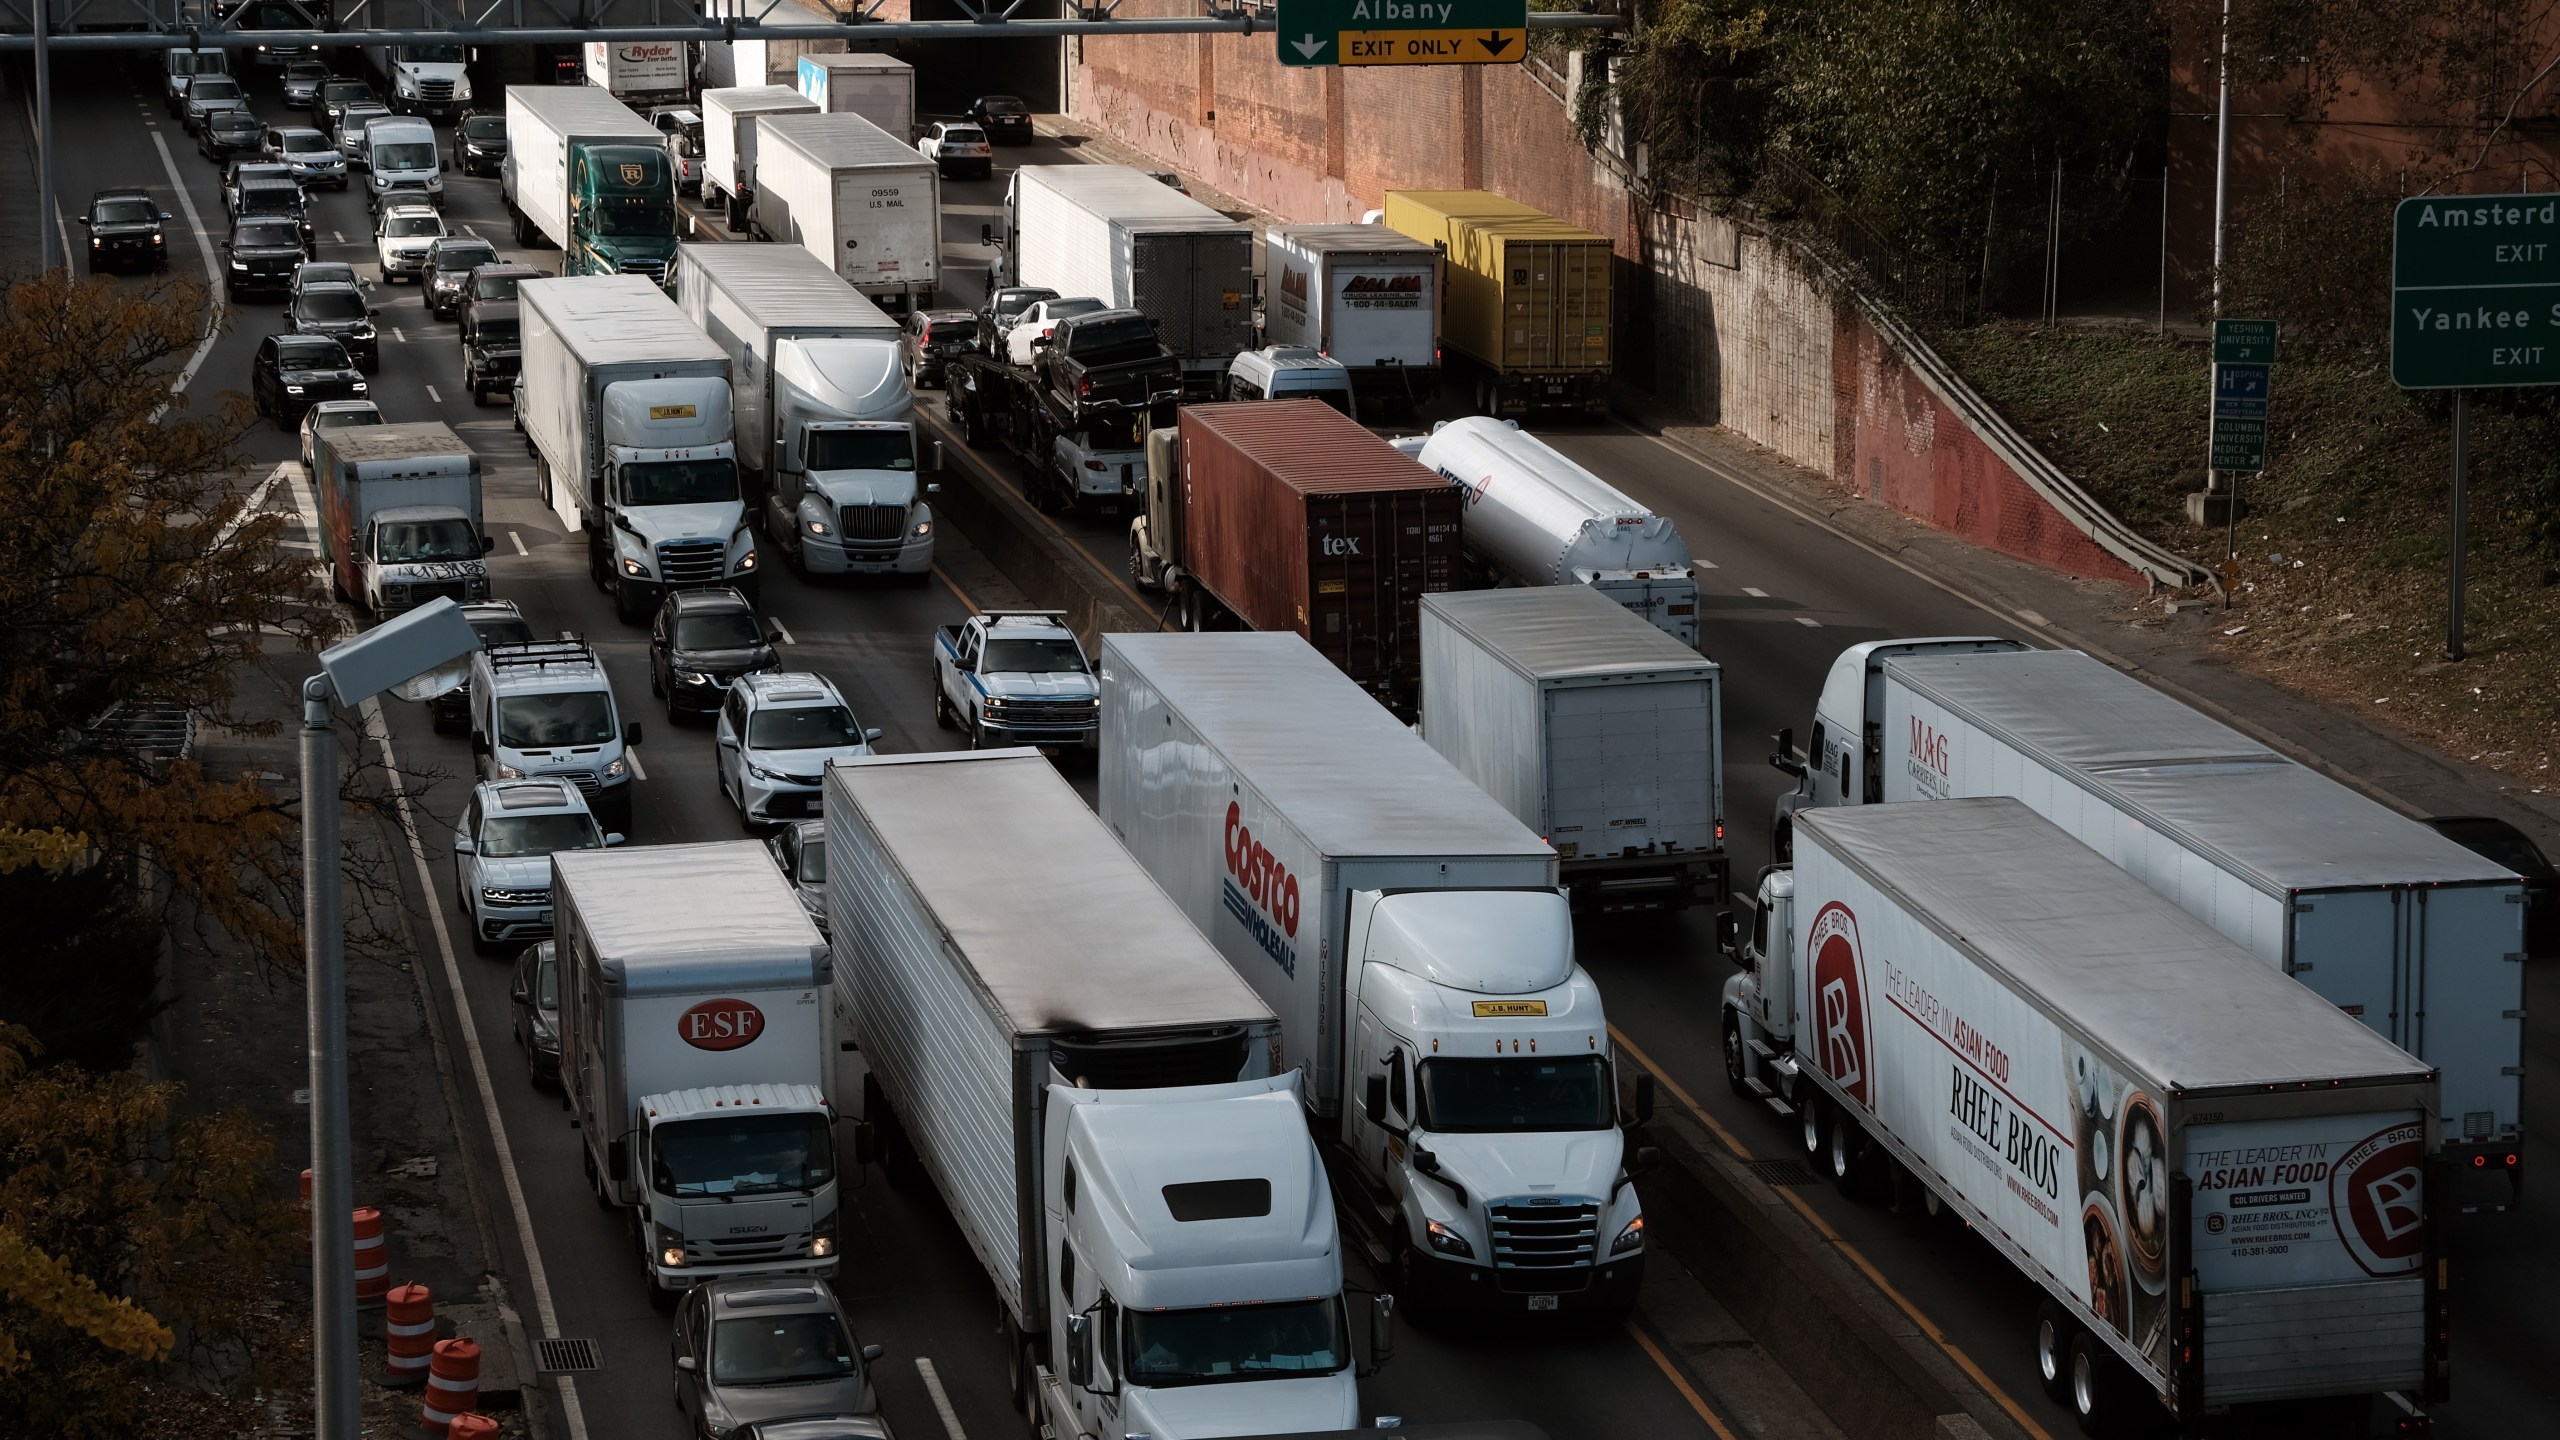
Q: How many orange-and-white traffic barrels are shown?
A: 5